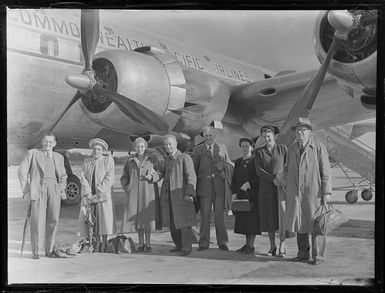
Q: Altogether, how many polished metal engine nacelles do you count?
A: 2